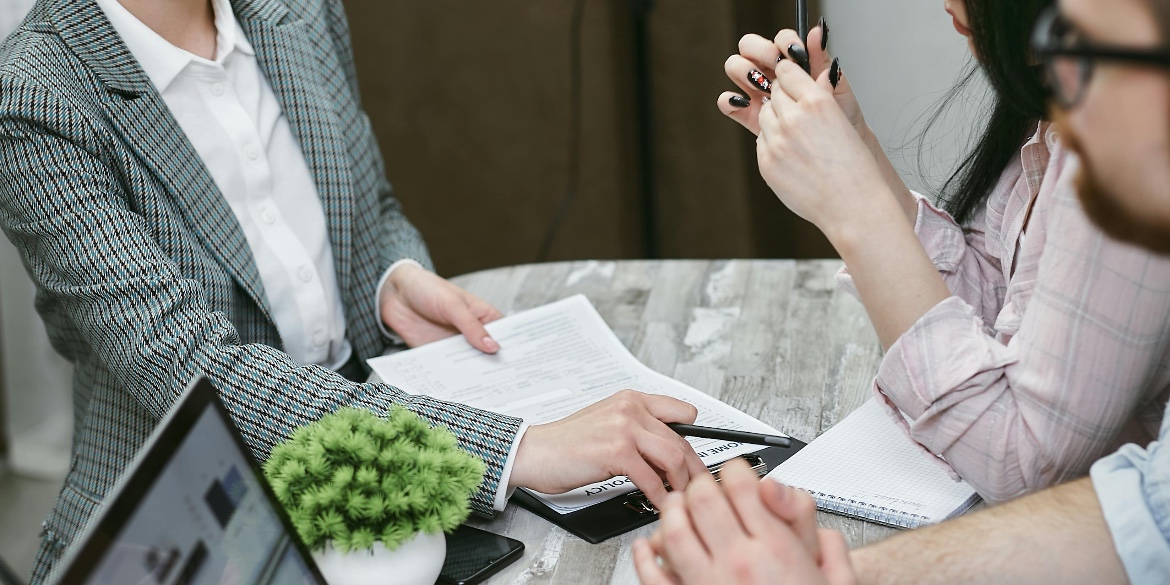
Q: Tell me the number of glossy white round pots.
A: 1